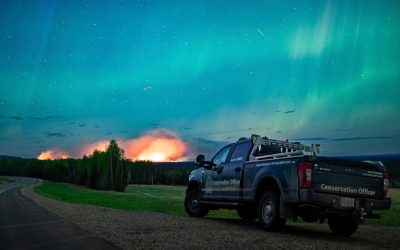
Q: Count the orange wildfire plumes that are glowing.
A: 3